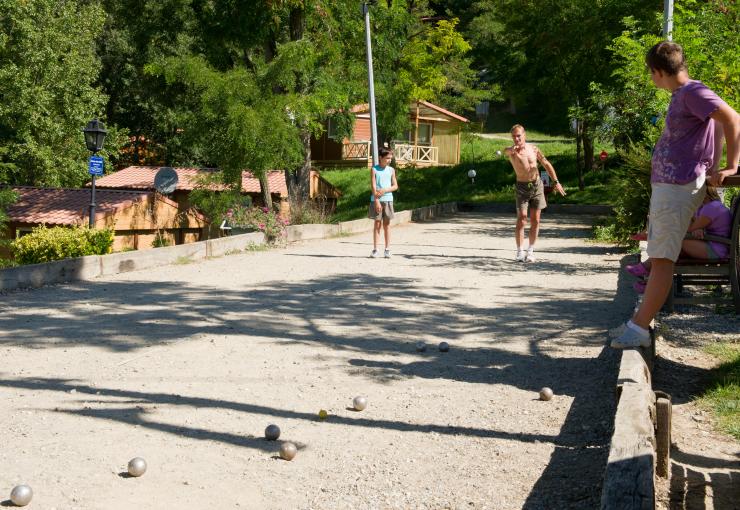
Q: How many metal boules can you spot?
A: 9